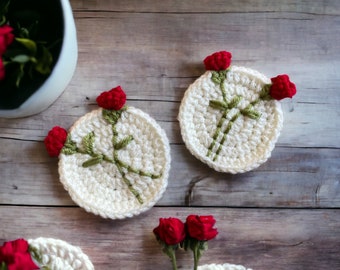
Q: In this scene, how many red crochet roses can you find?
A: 4